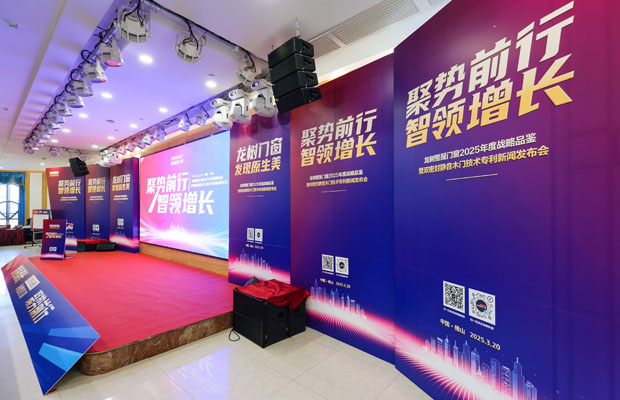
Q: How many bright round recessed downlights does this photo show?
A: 11